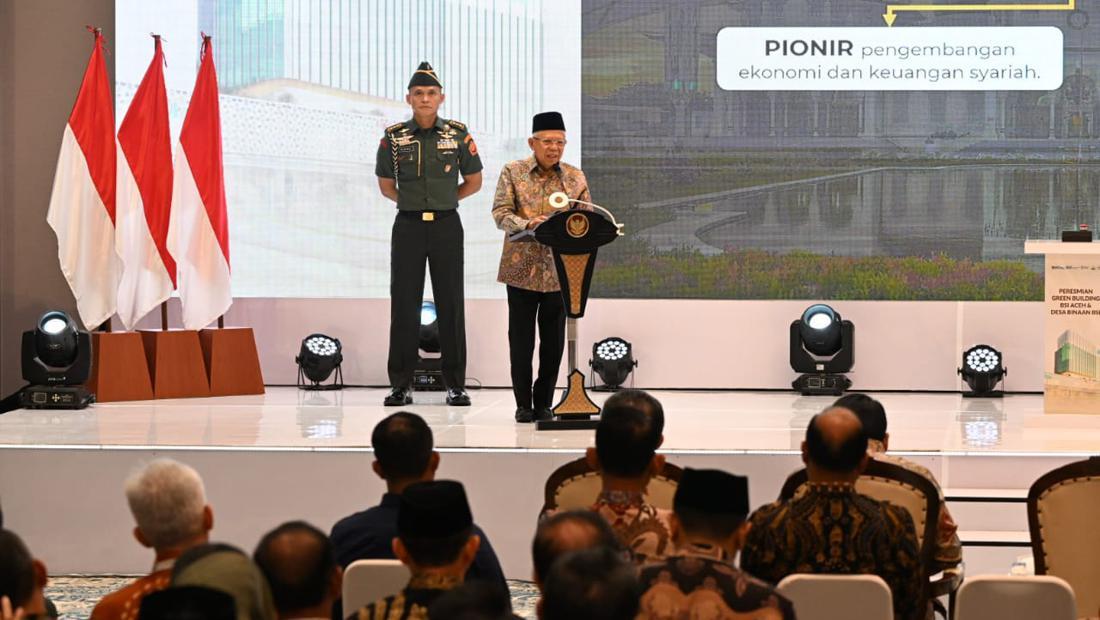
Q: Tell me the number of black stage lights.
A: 6